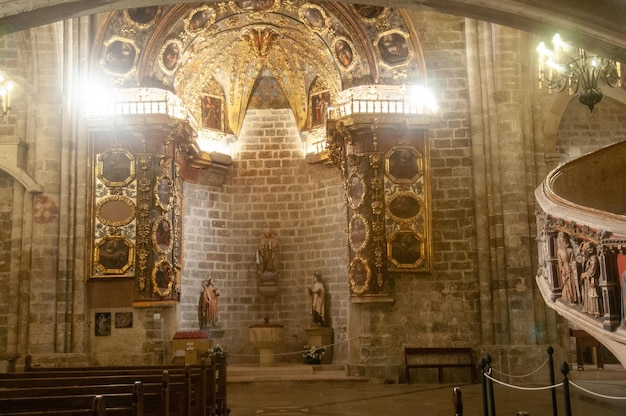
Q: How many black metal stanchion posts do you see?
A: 4